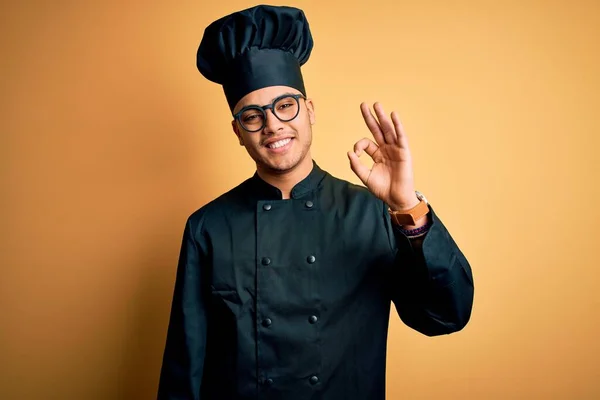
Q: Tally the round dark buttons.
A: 8